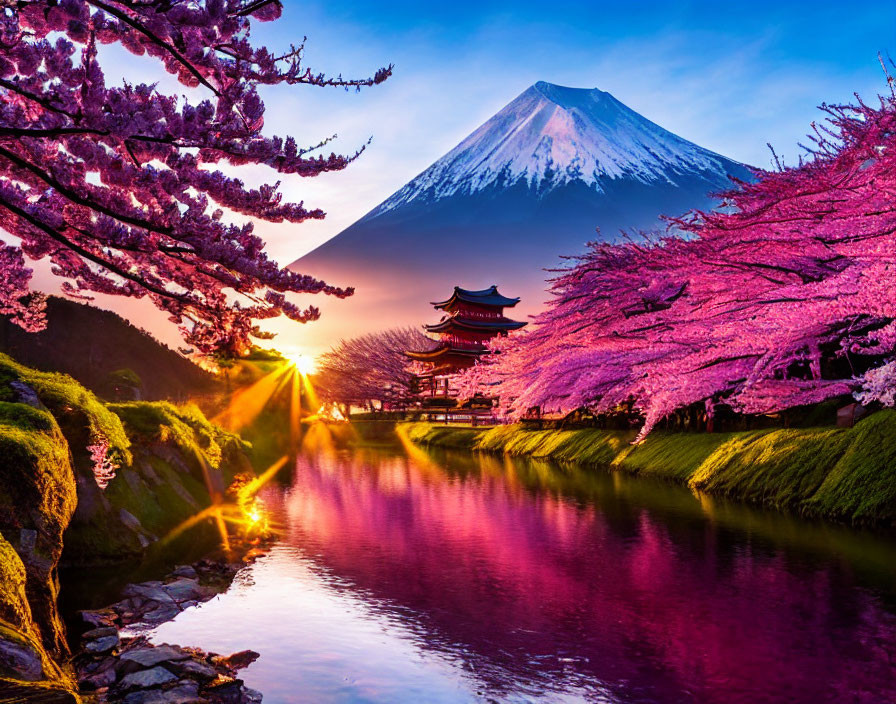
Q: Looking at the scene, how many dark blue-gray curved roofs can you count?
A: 3